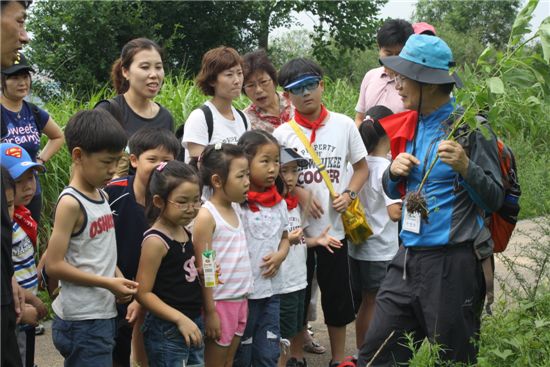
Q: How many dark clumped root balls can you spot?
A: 1